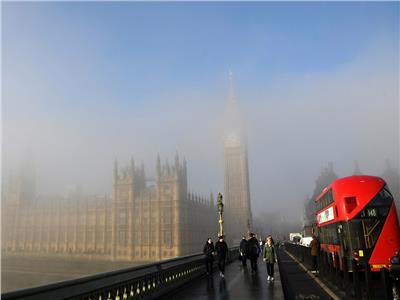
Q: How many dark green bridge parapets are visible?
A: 1